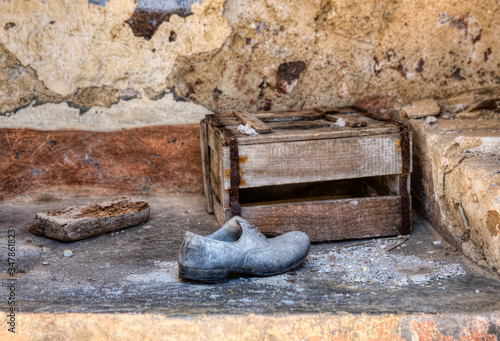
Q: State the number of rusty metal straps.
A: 2